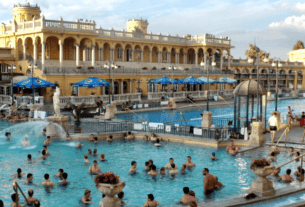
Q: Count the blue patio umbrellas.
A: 6